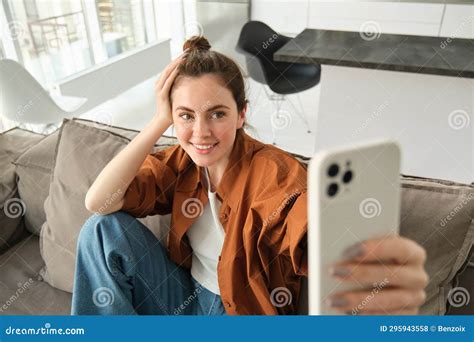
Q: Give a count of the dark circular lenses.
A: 3